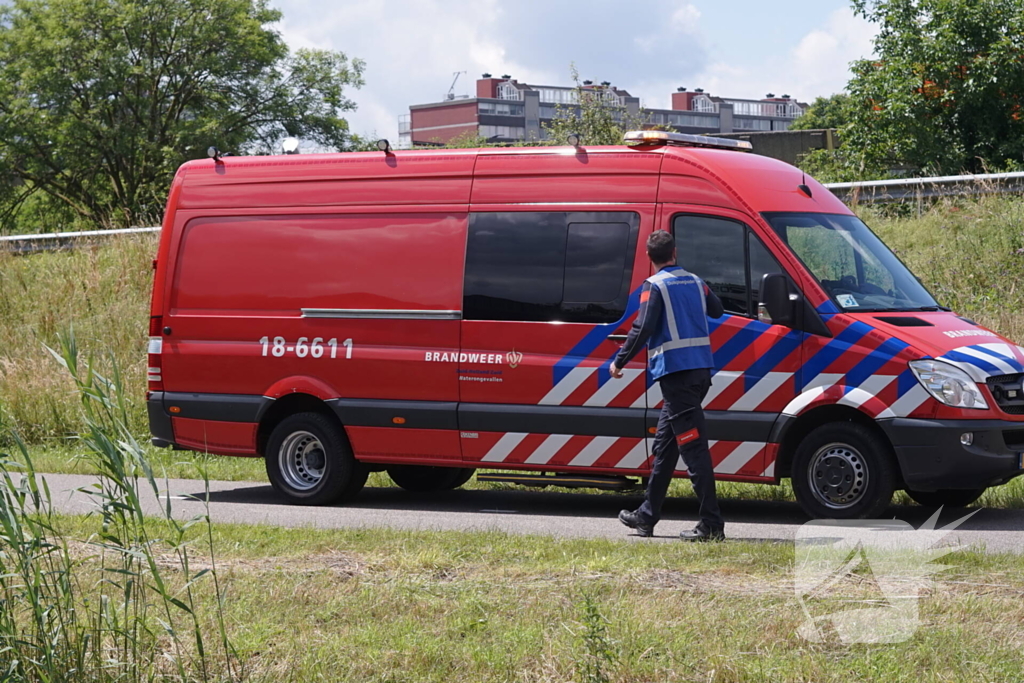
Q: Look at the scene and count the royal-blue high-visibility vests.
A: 1